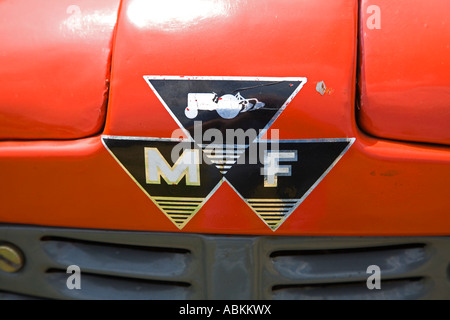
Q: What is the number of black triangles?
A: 3